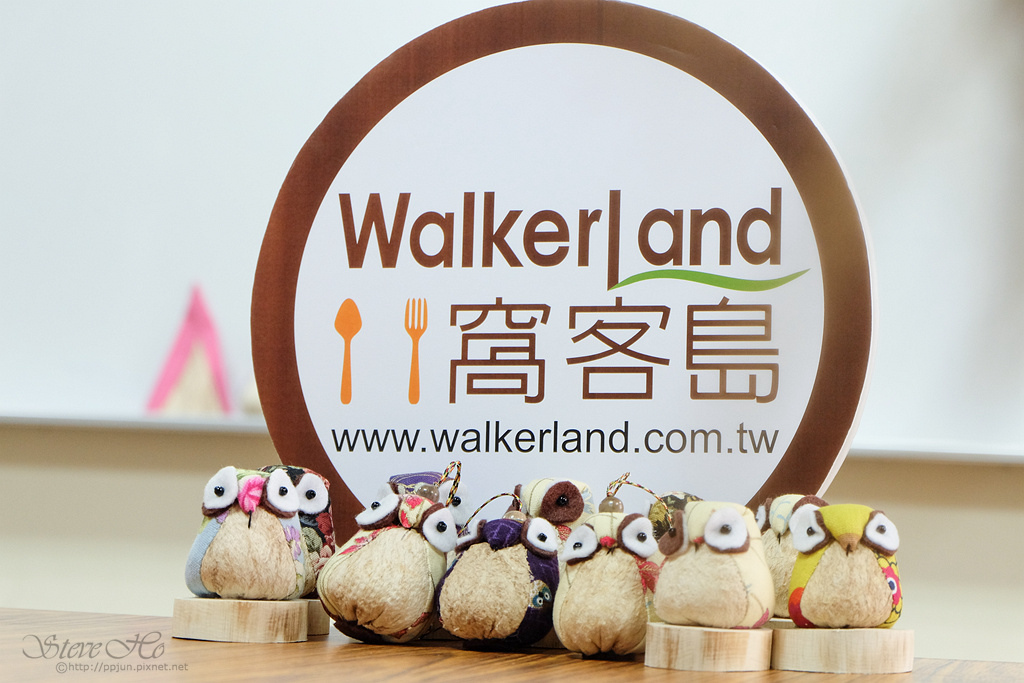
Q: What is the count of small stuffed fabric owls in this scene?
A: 11